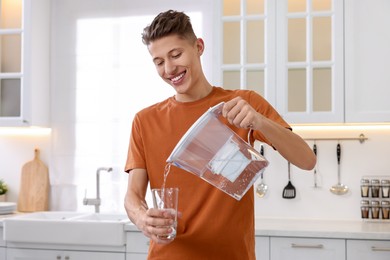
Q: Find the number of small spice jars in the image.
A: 6